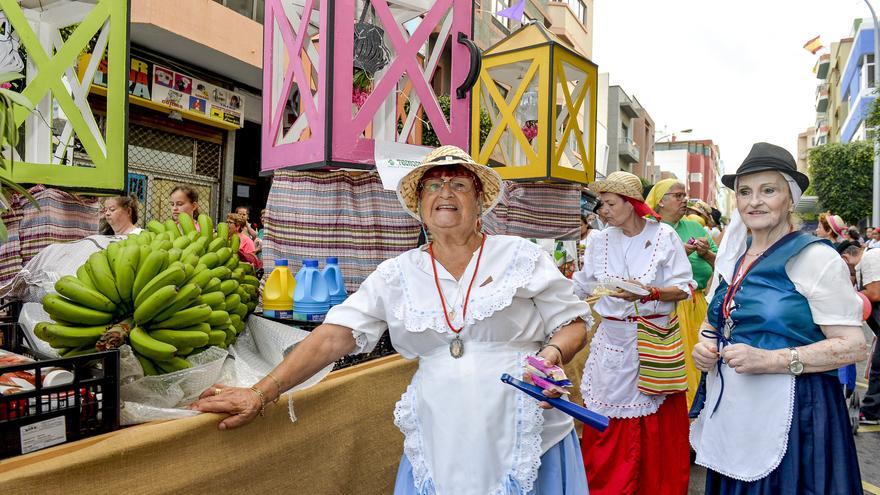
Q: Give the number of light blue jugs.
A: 2